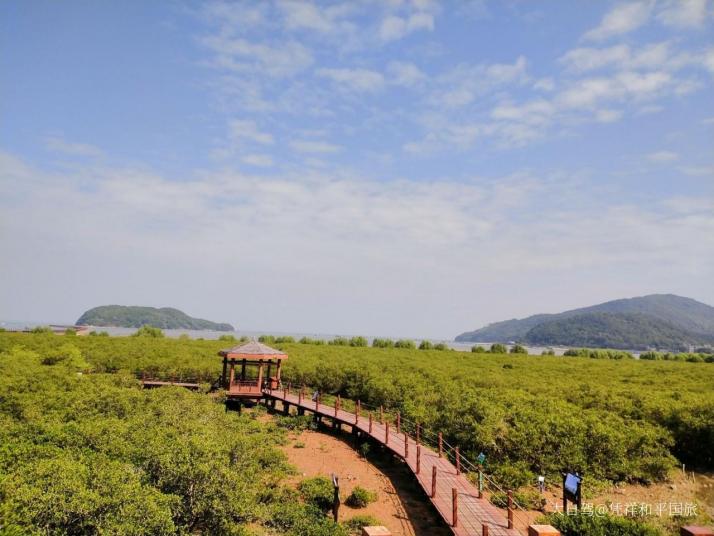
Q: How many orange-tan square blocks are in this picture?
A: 3